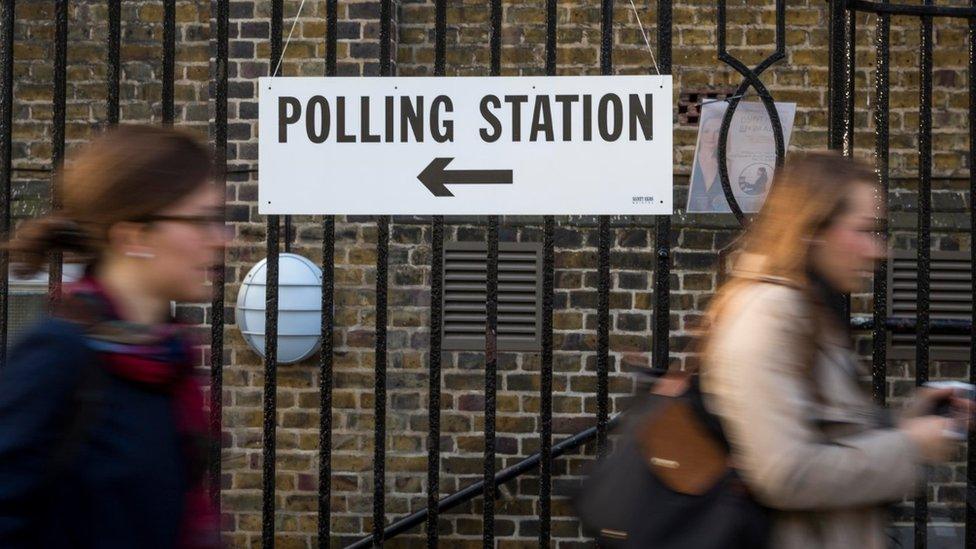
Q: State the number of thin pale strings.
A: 2